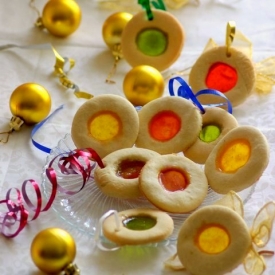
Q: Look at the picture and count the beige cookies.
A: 10